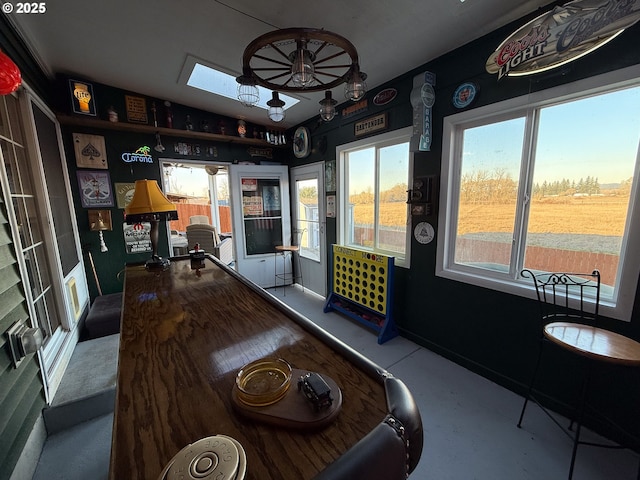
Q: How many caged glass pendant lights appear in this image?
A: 5